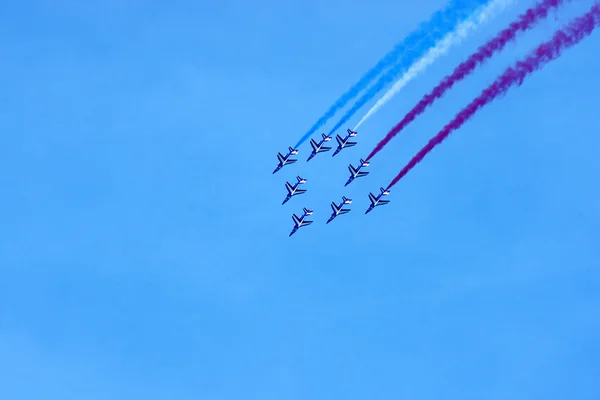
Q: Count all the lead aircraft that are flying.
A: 1